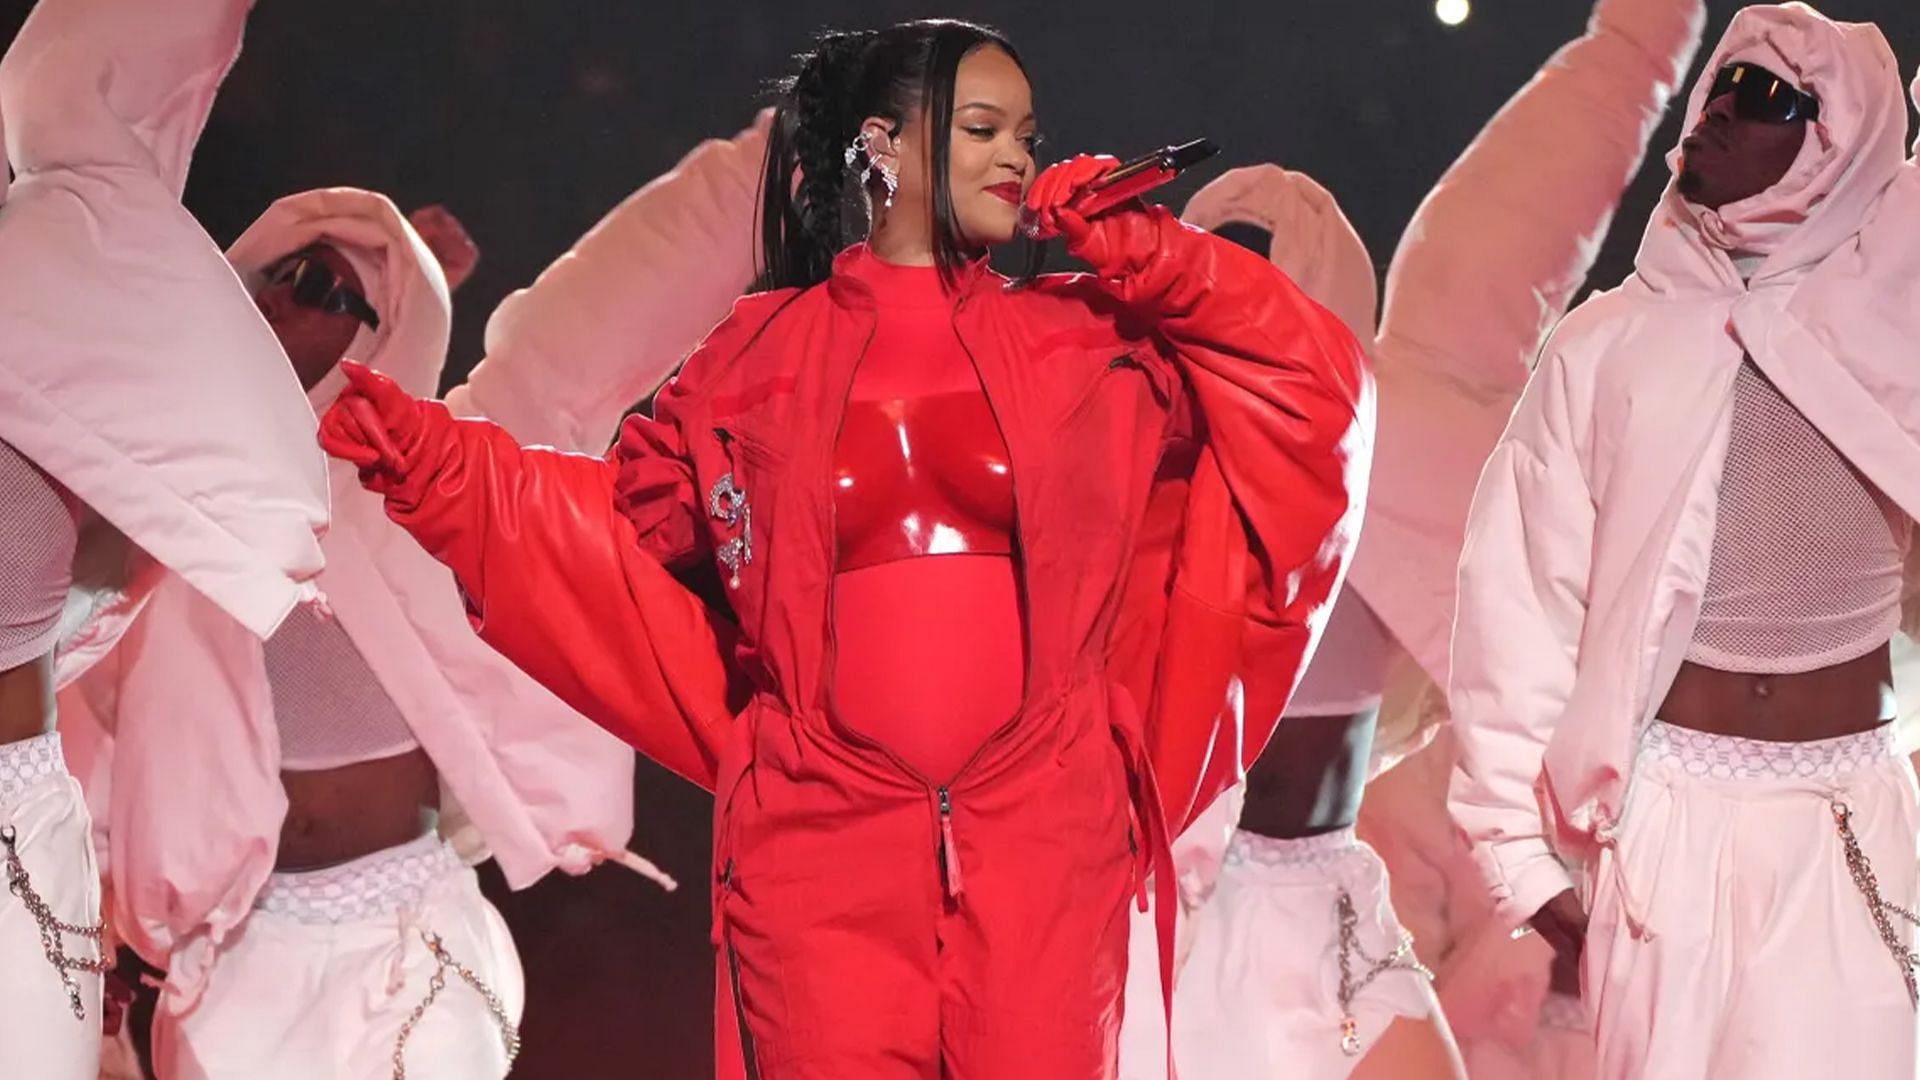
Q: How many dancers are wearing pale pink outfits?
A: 4